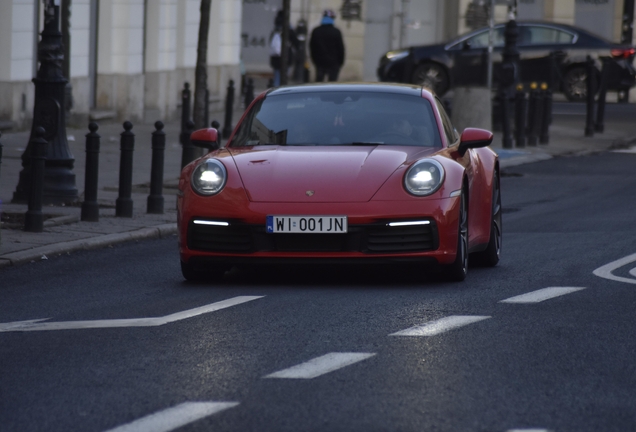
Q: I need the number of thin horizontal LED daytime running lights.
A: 2